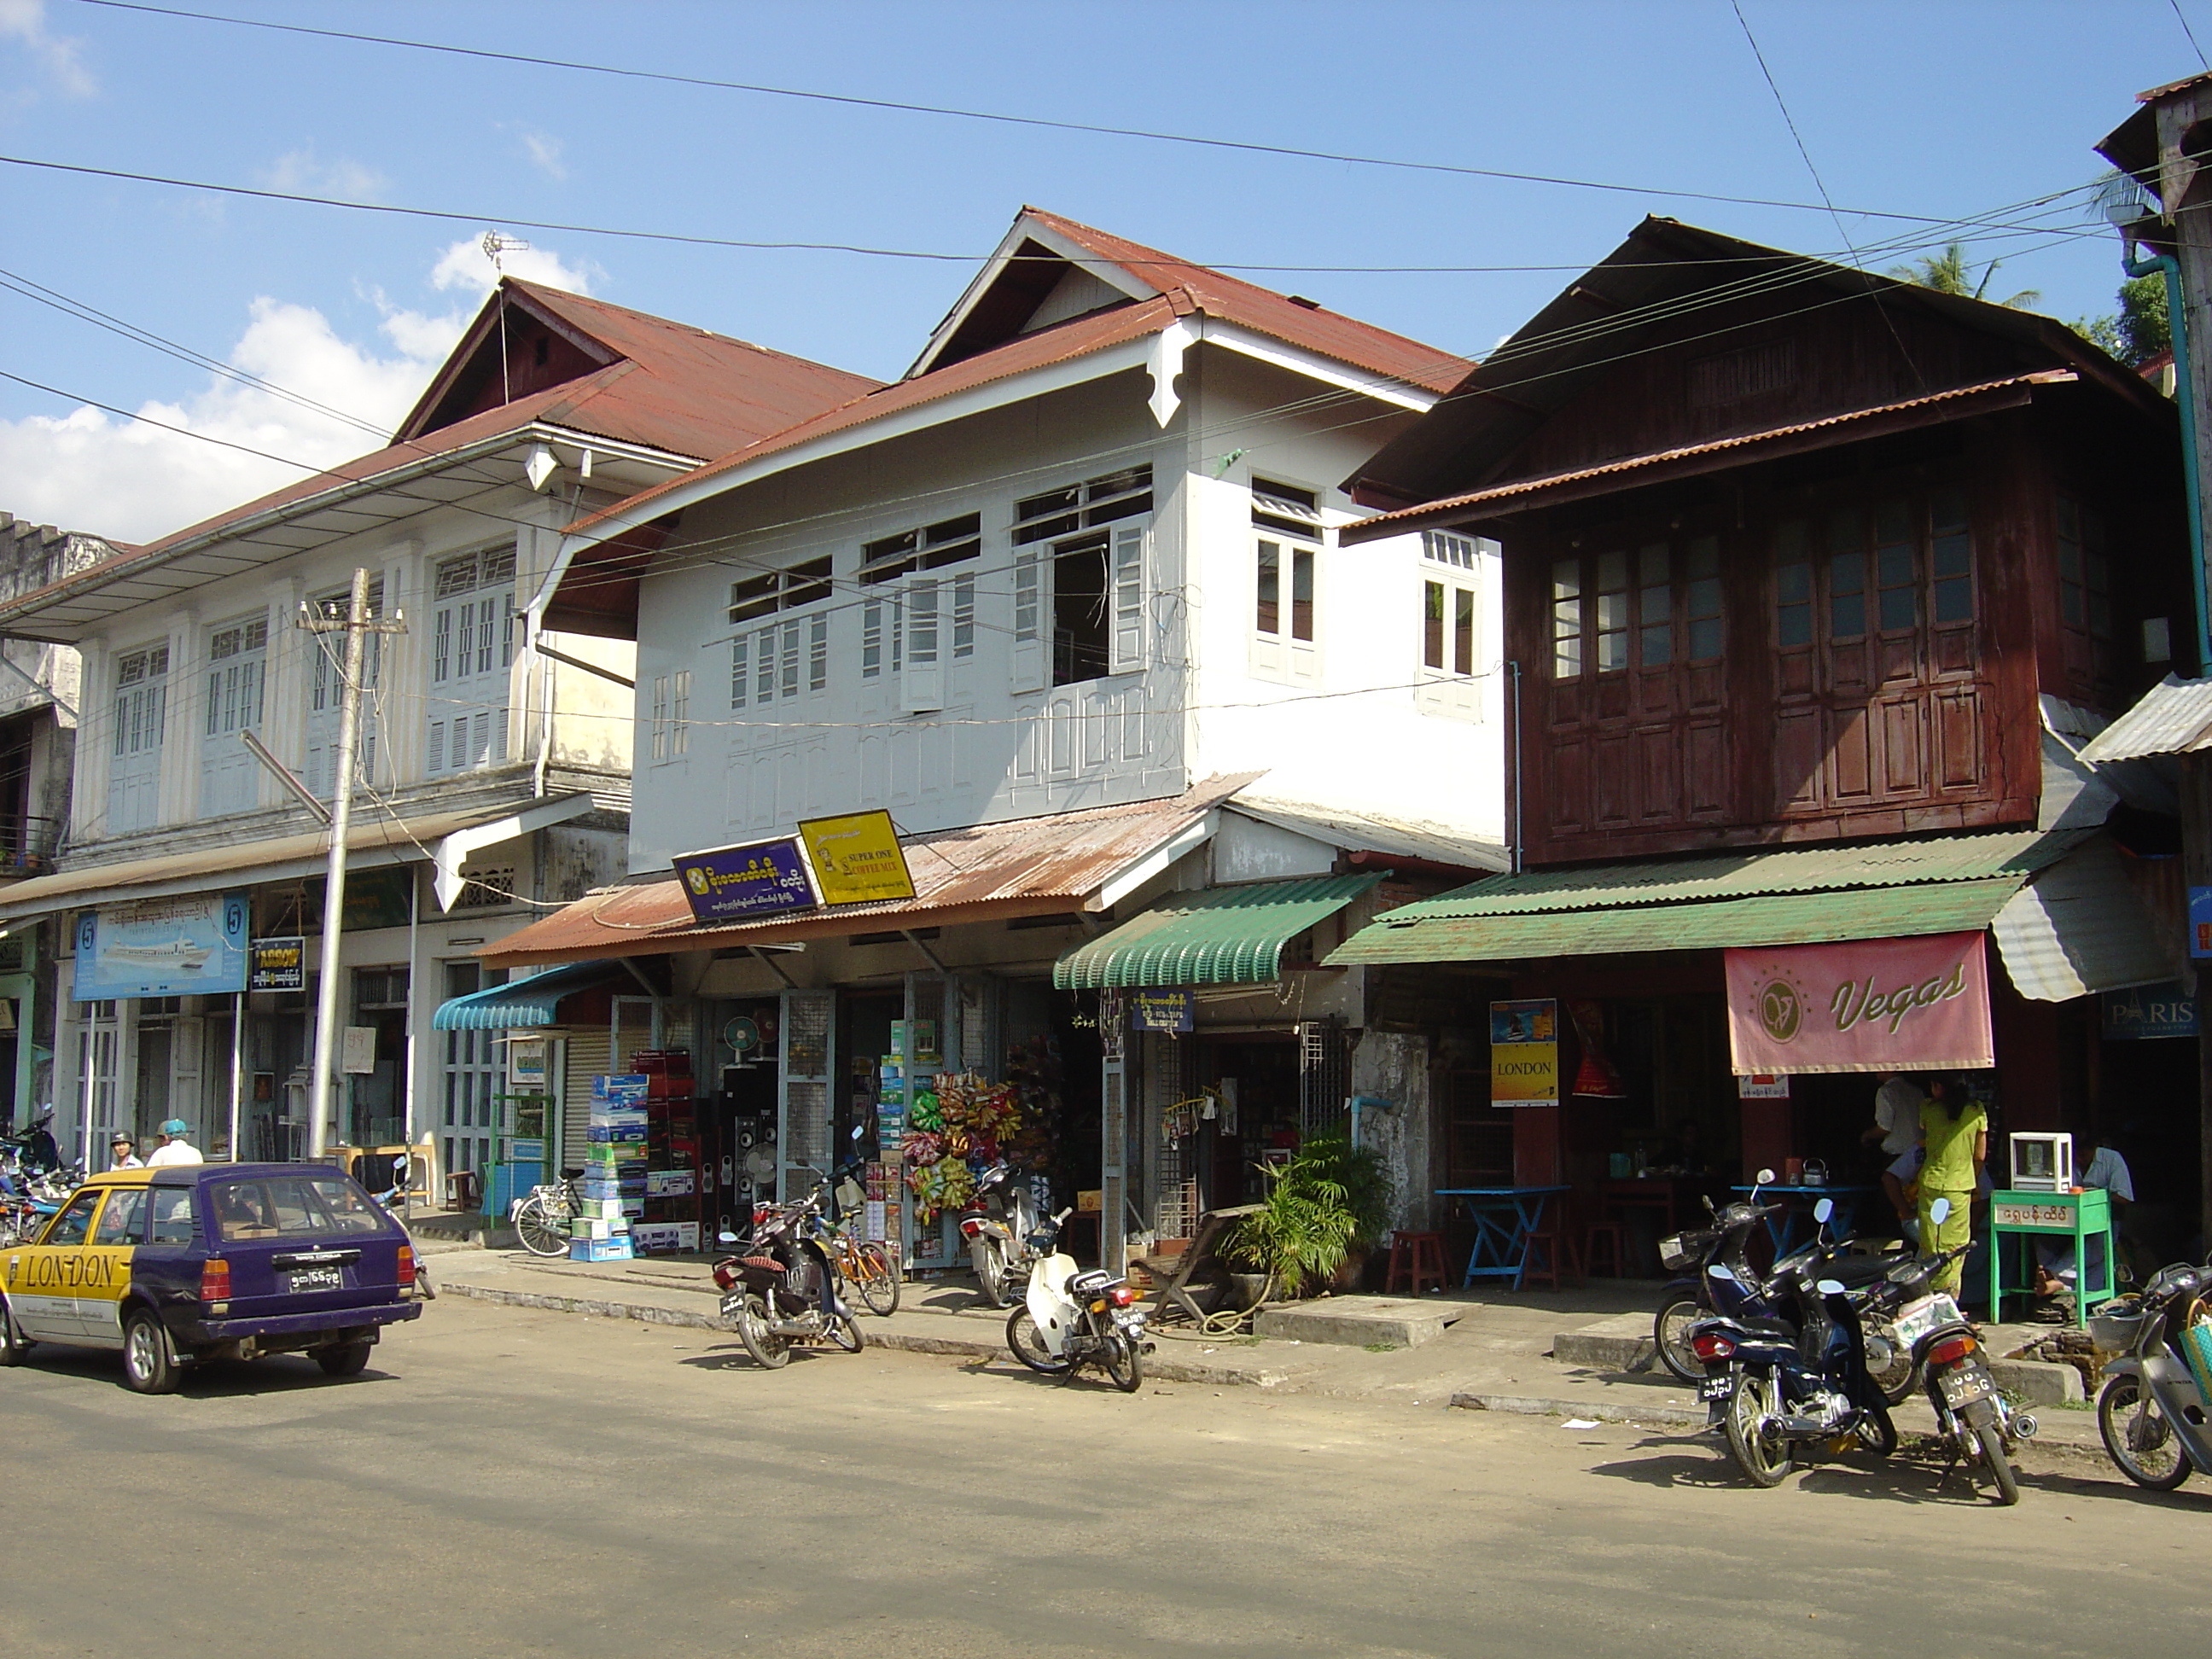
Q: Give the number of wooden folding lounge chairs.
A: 1